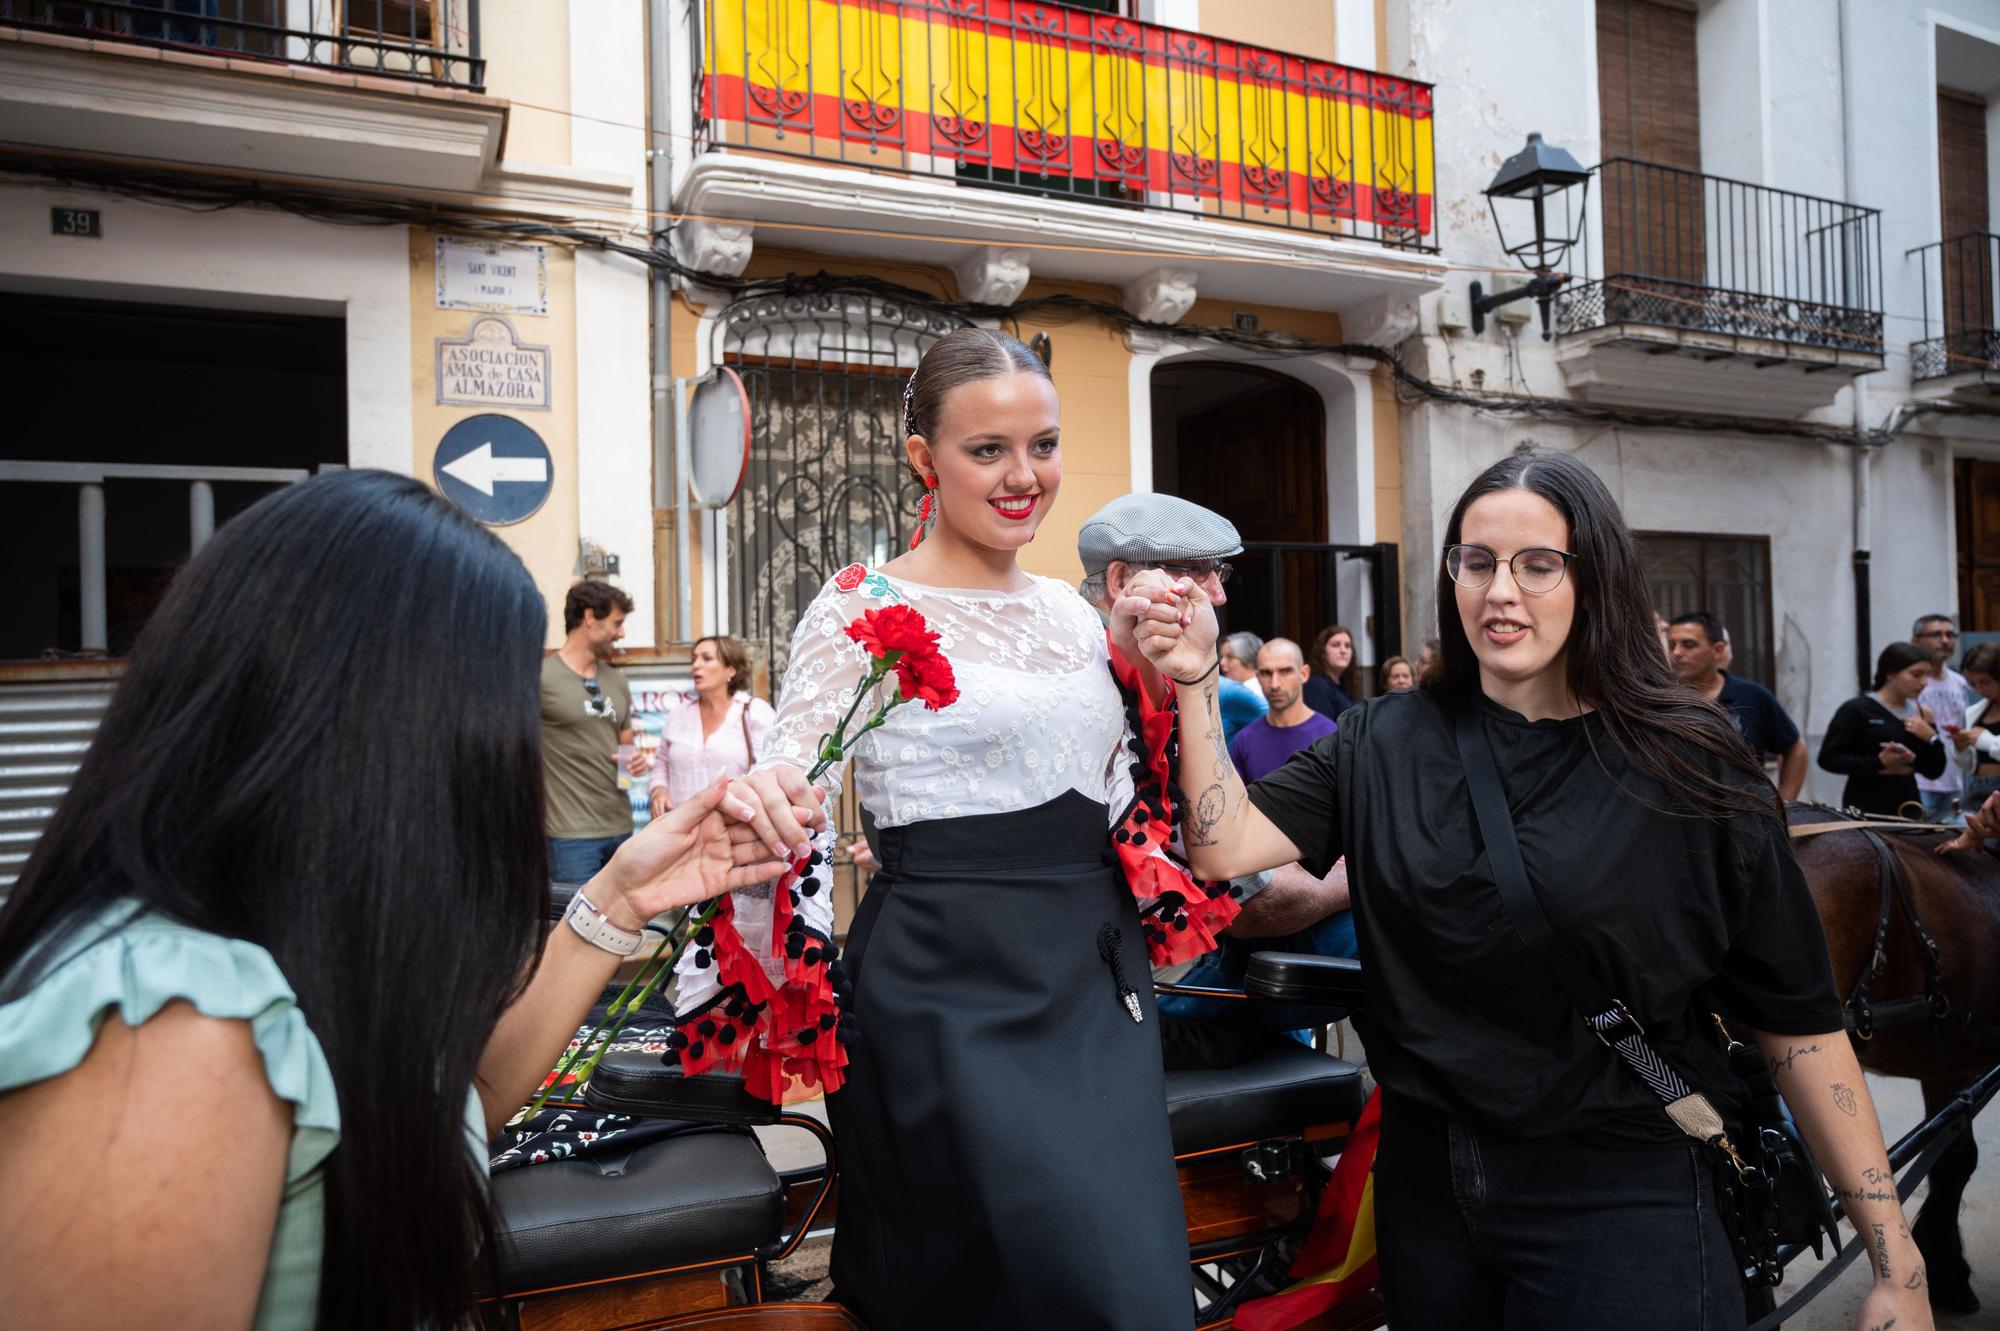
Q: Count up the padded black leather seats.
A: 2